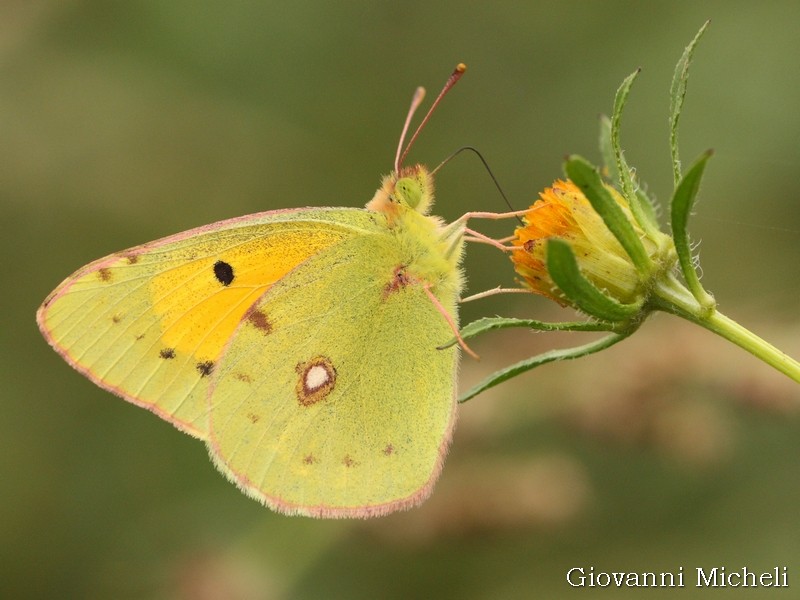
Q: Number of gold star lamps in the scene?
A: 0